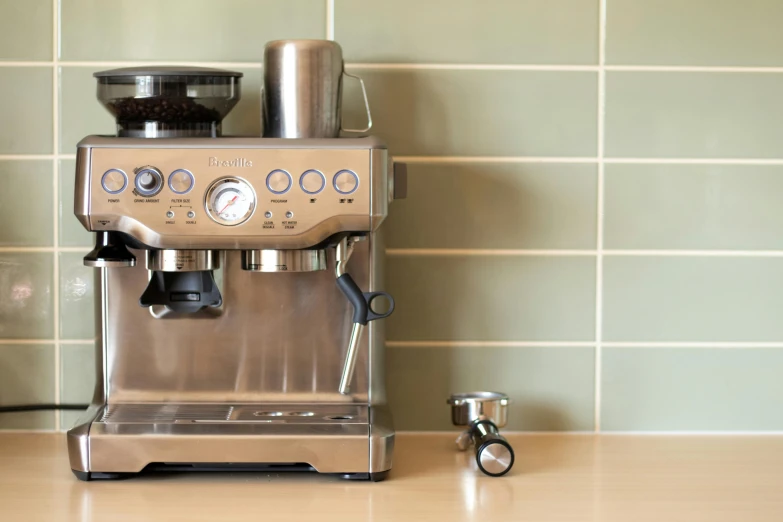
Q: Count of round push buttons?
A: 5